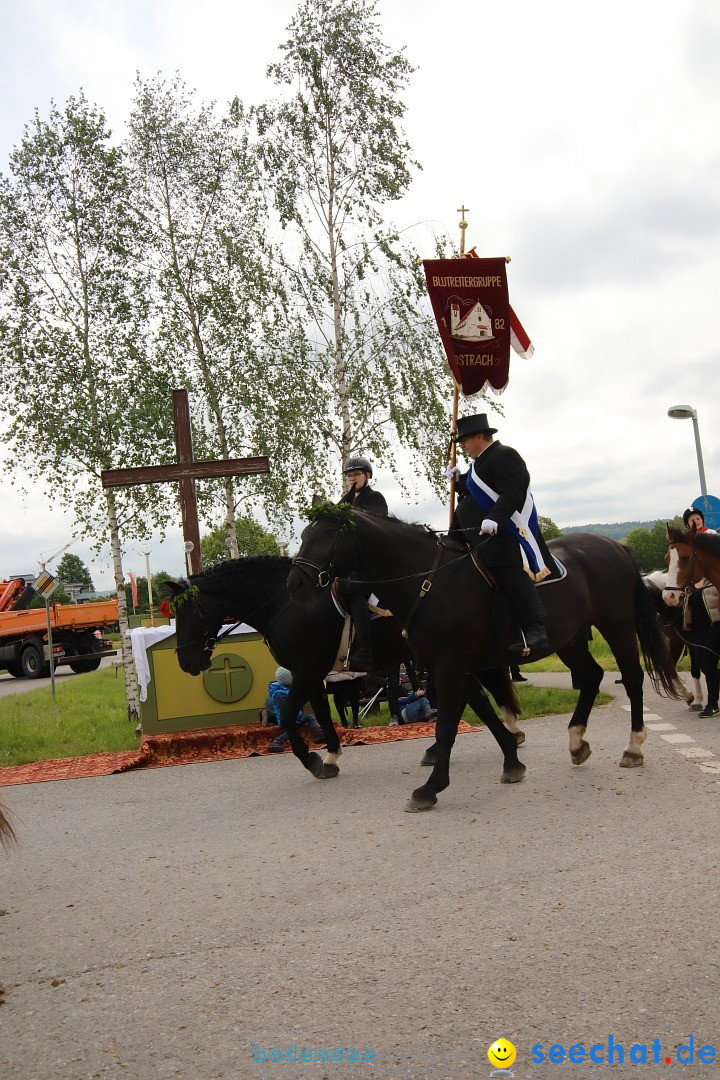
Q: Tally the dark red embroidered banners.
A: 1